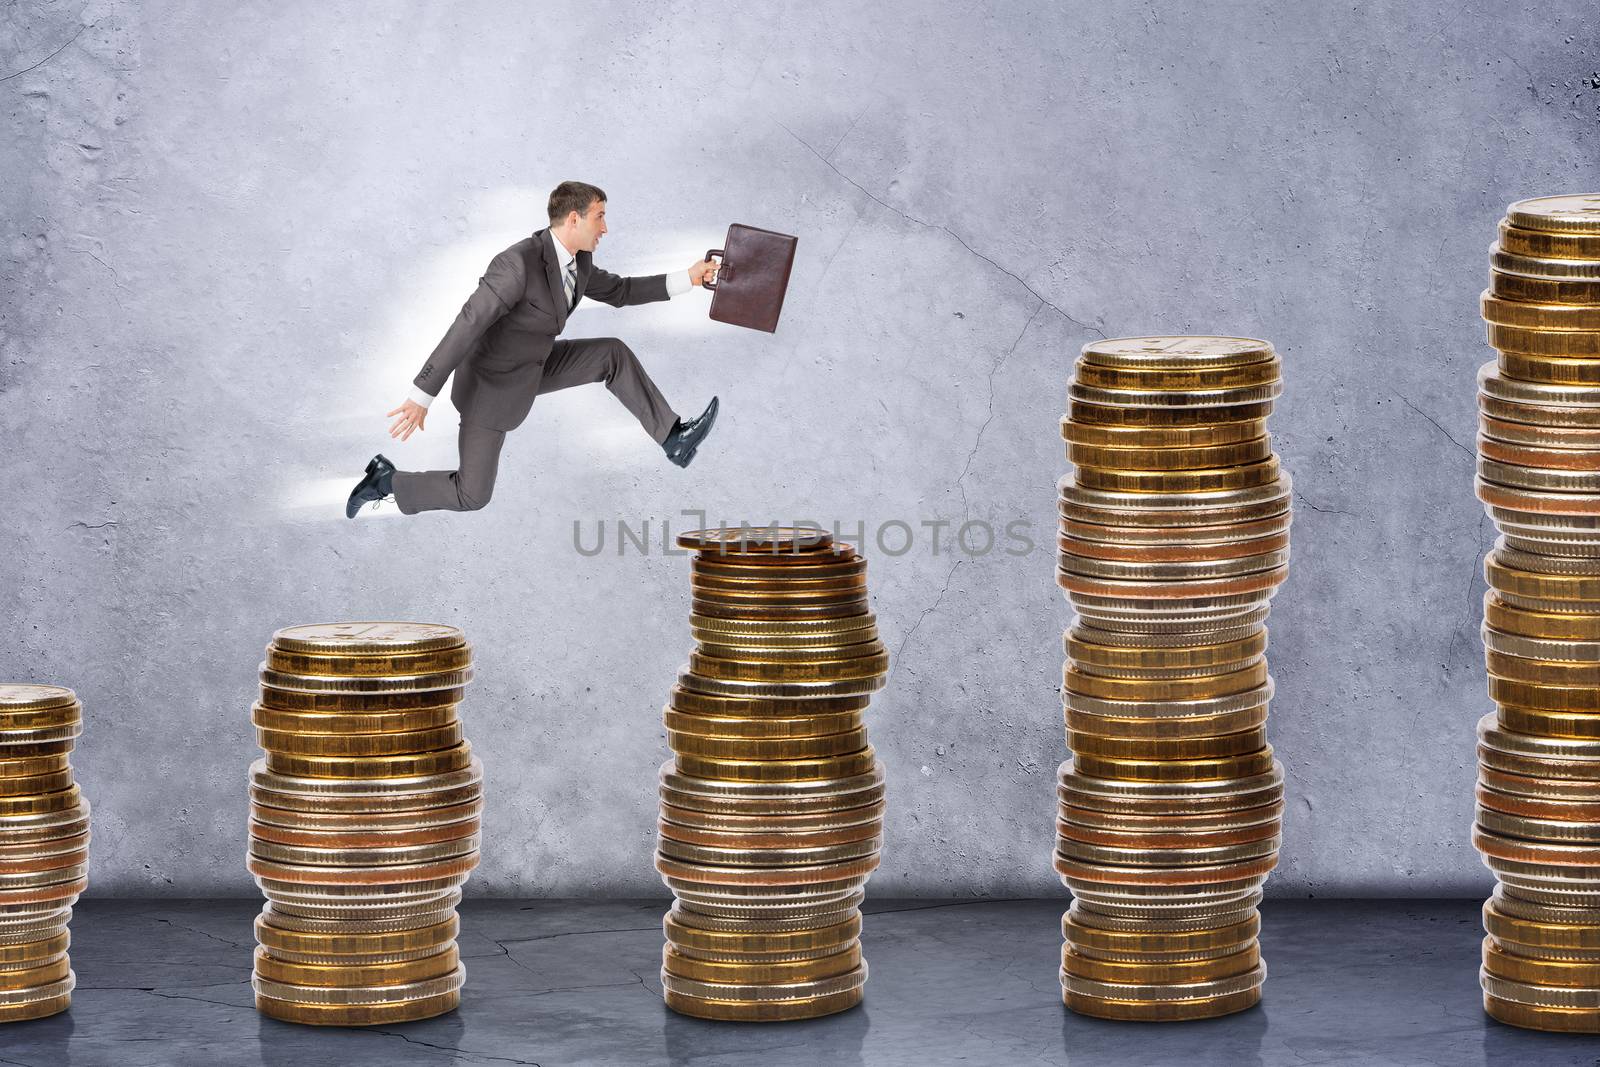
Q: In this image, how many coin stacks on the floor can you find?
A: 5